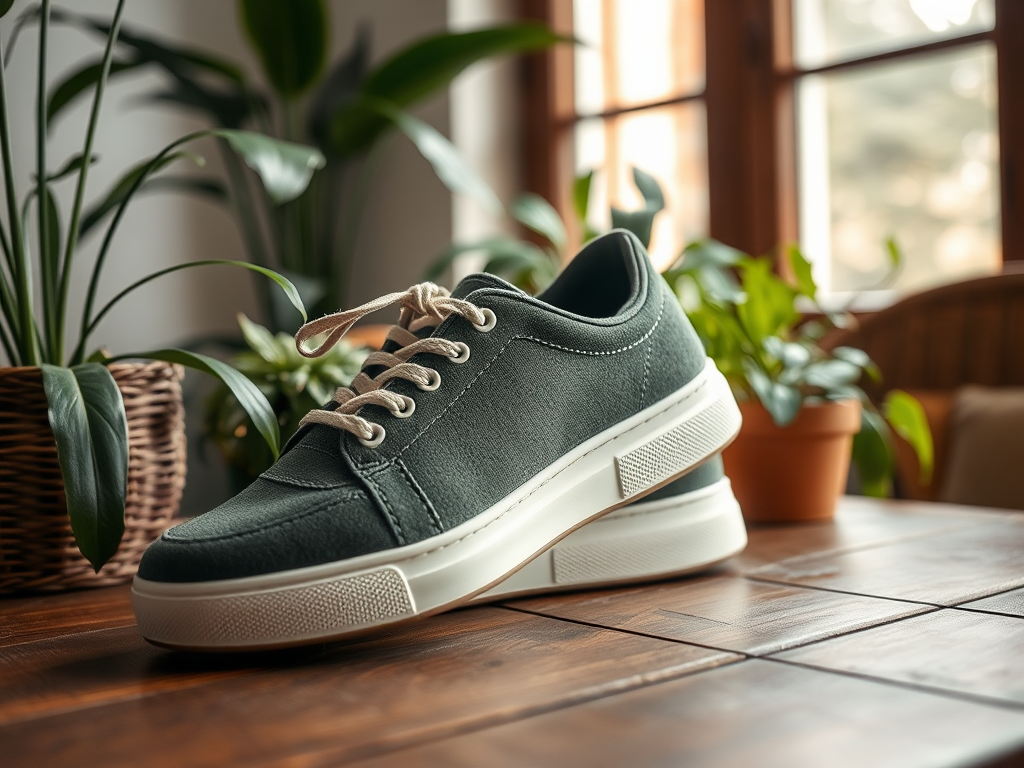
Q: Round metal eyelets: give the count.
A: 5